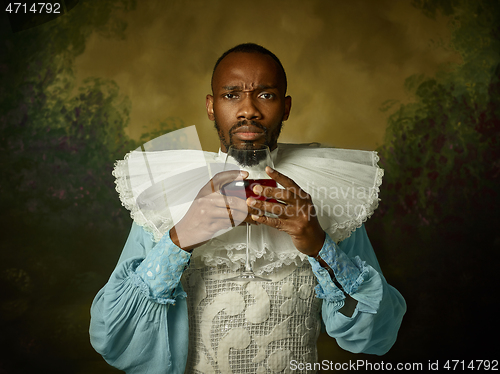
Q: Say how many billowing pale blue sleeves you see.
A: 2